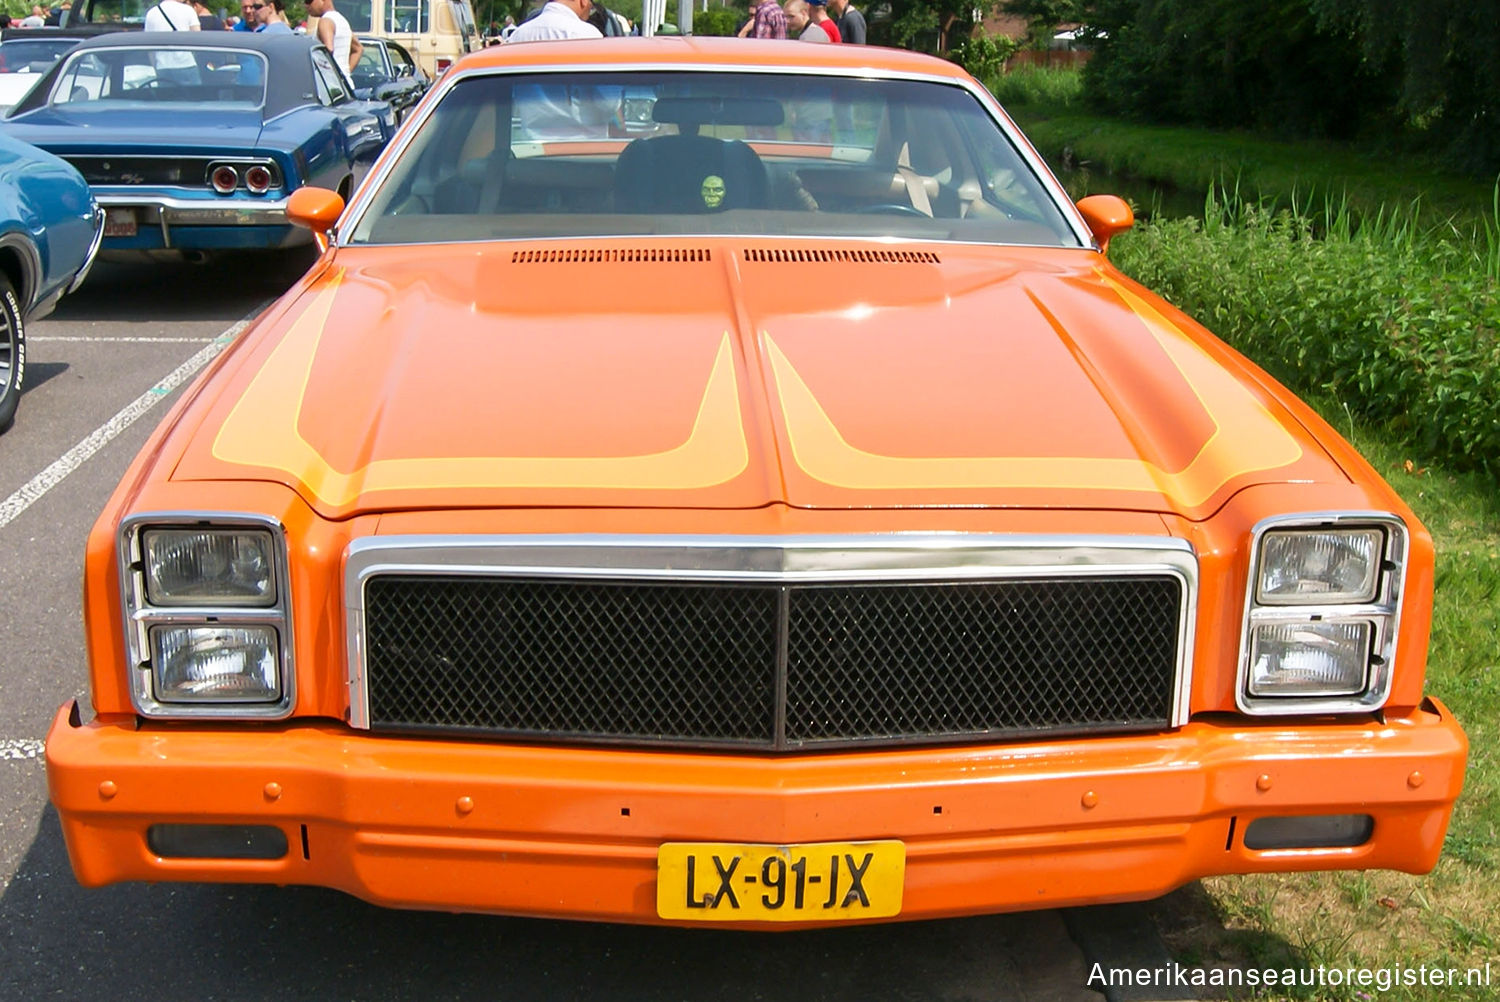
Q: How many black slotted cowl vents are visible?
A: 2